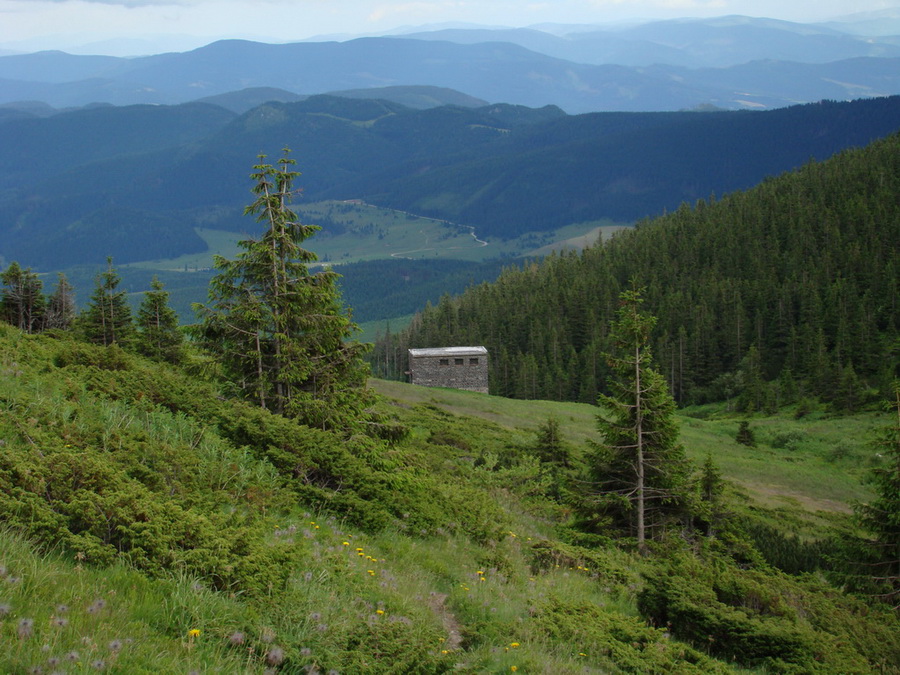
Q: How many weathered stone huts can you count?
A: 1